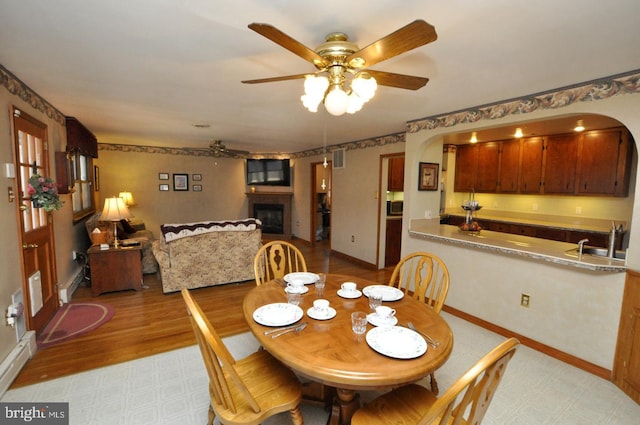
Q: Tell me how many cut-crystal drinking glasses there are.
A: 4